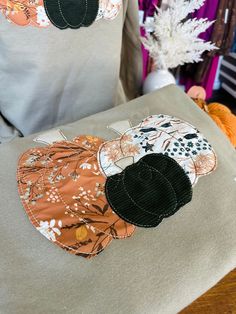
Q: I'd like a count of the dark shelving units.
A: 1